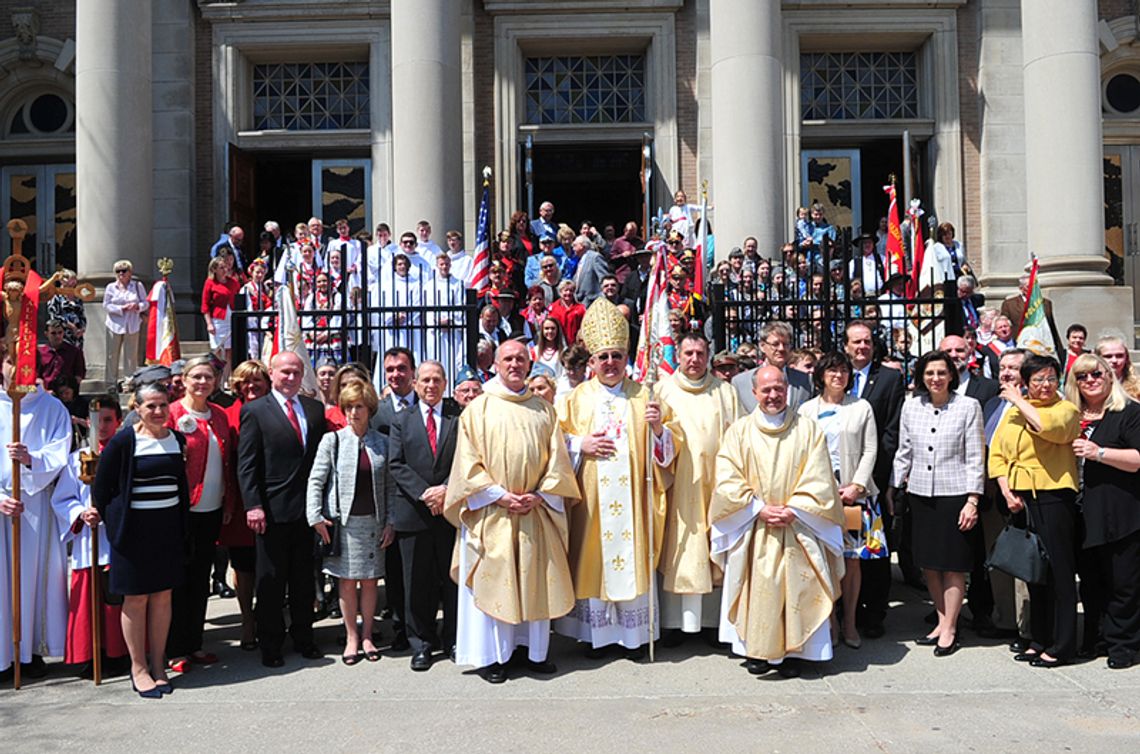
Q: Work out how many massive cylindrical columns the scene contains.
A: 4